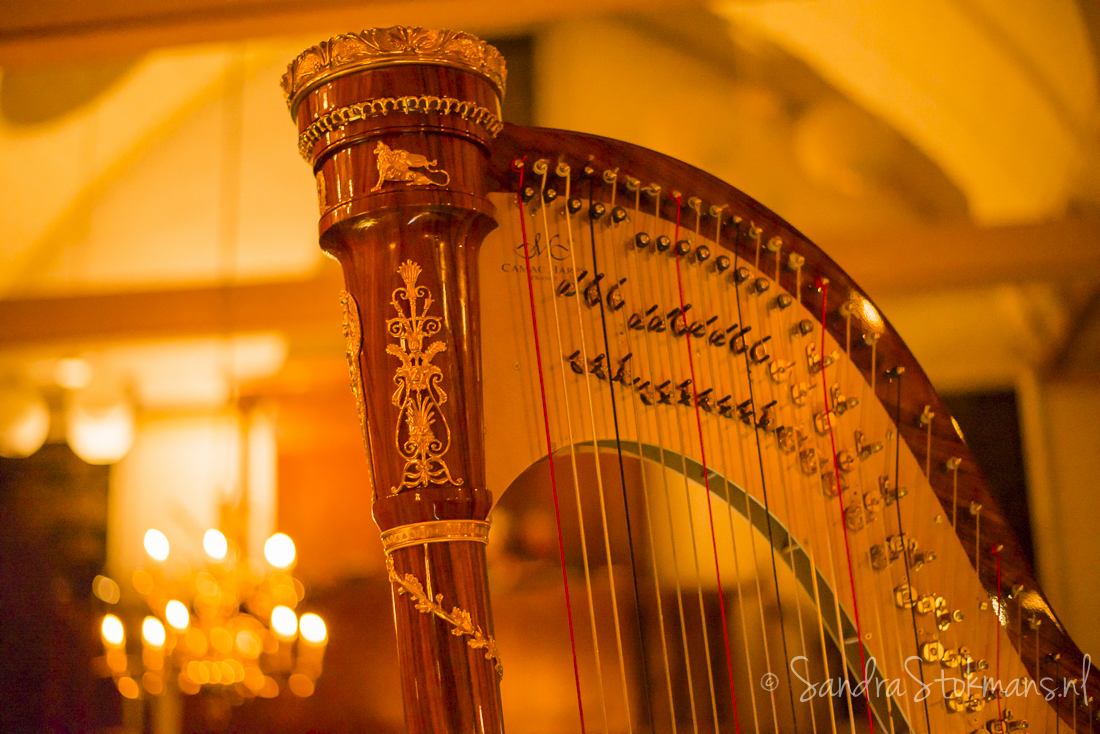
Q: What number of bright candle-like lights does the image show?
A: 8